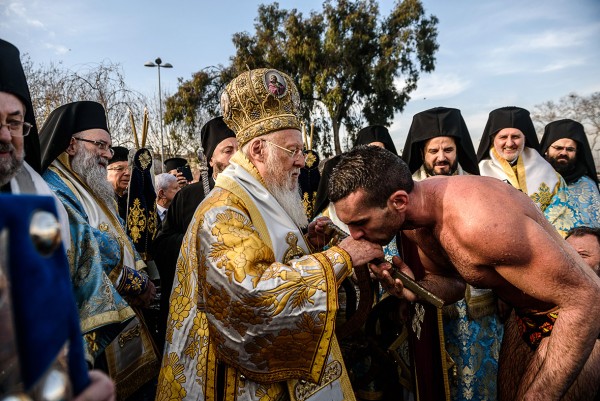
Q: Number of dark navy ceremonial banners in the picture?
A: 2